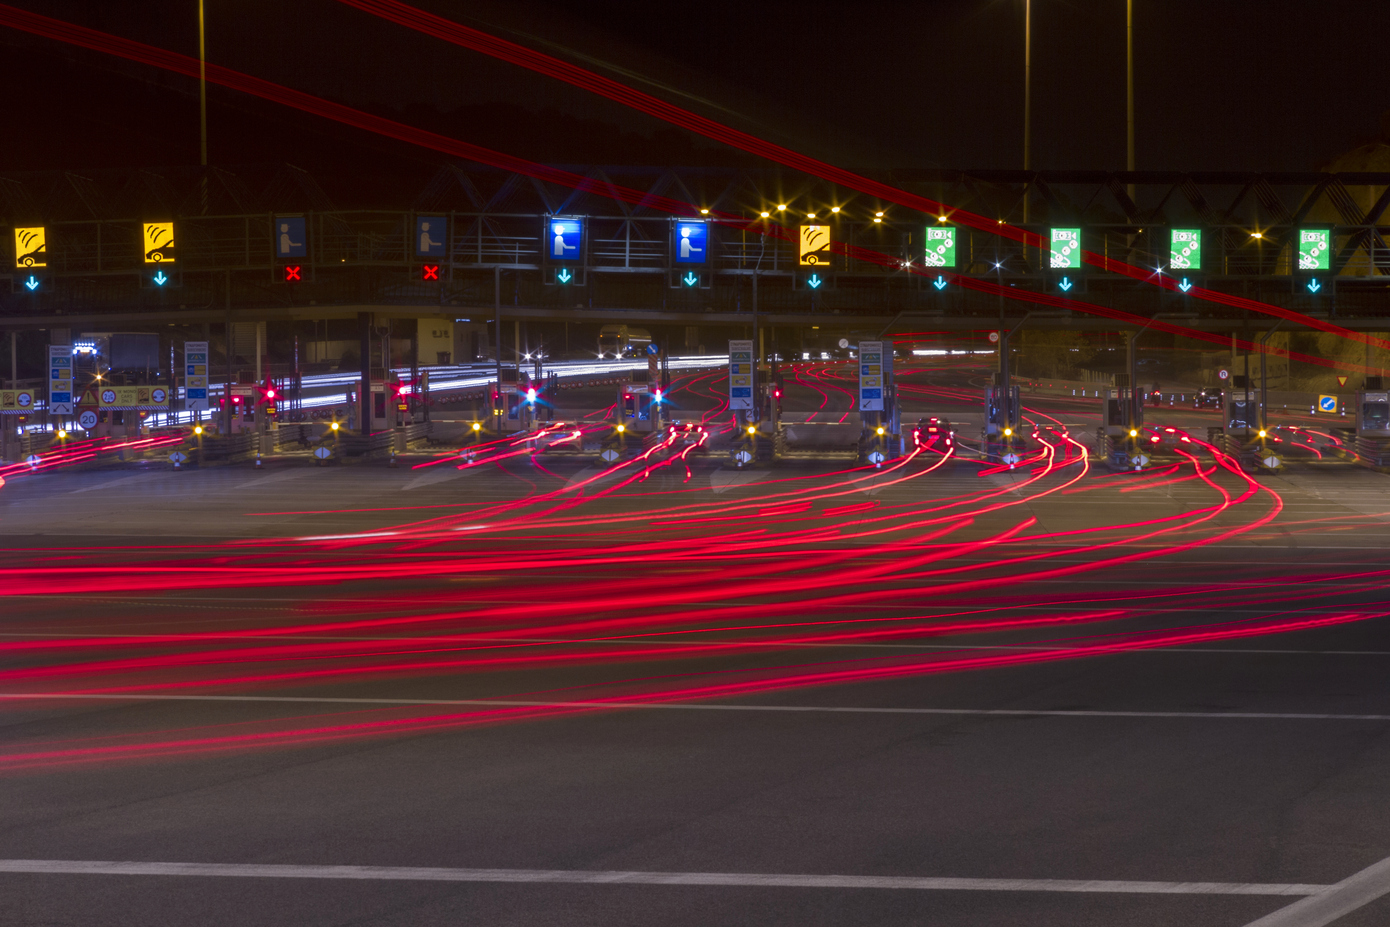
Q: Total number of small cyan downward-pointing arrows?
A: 9